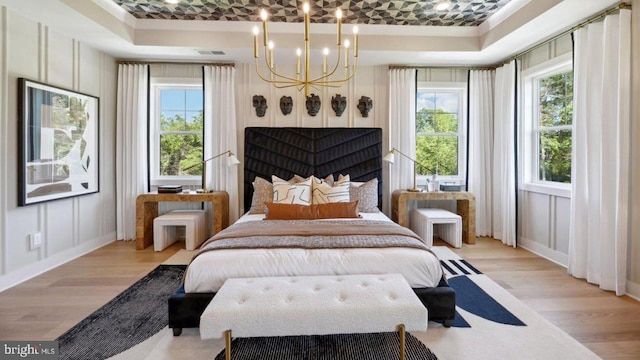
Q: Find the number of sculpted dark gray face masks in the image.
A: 5